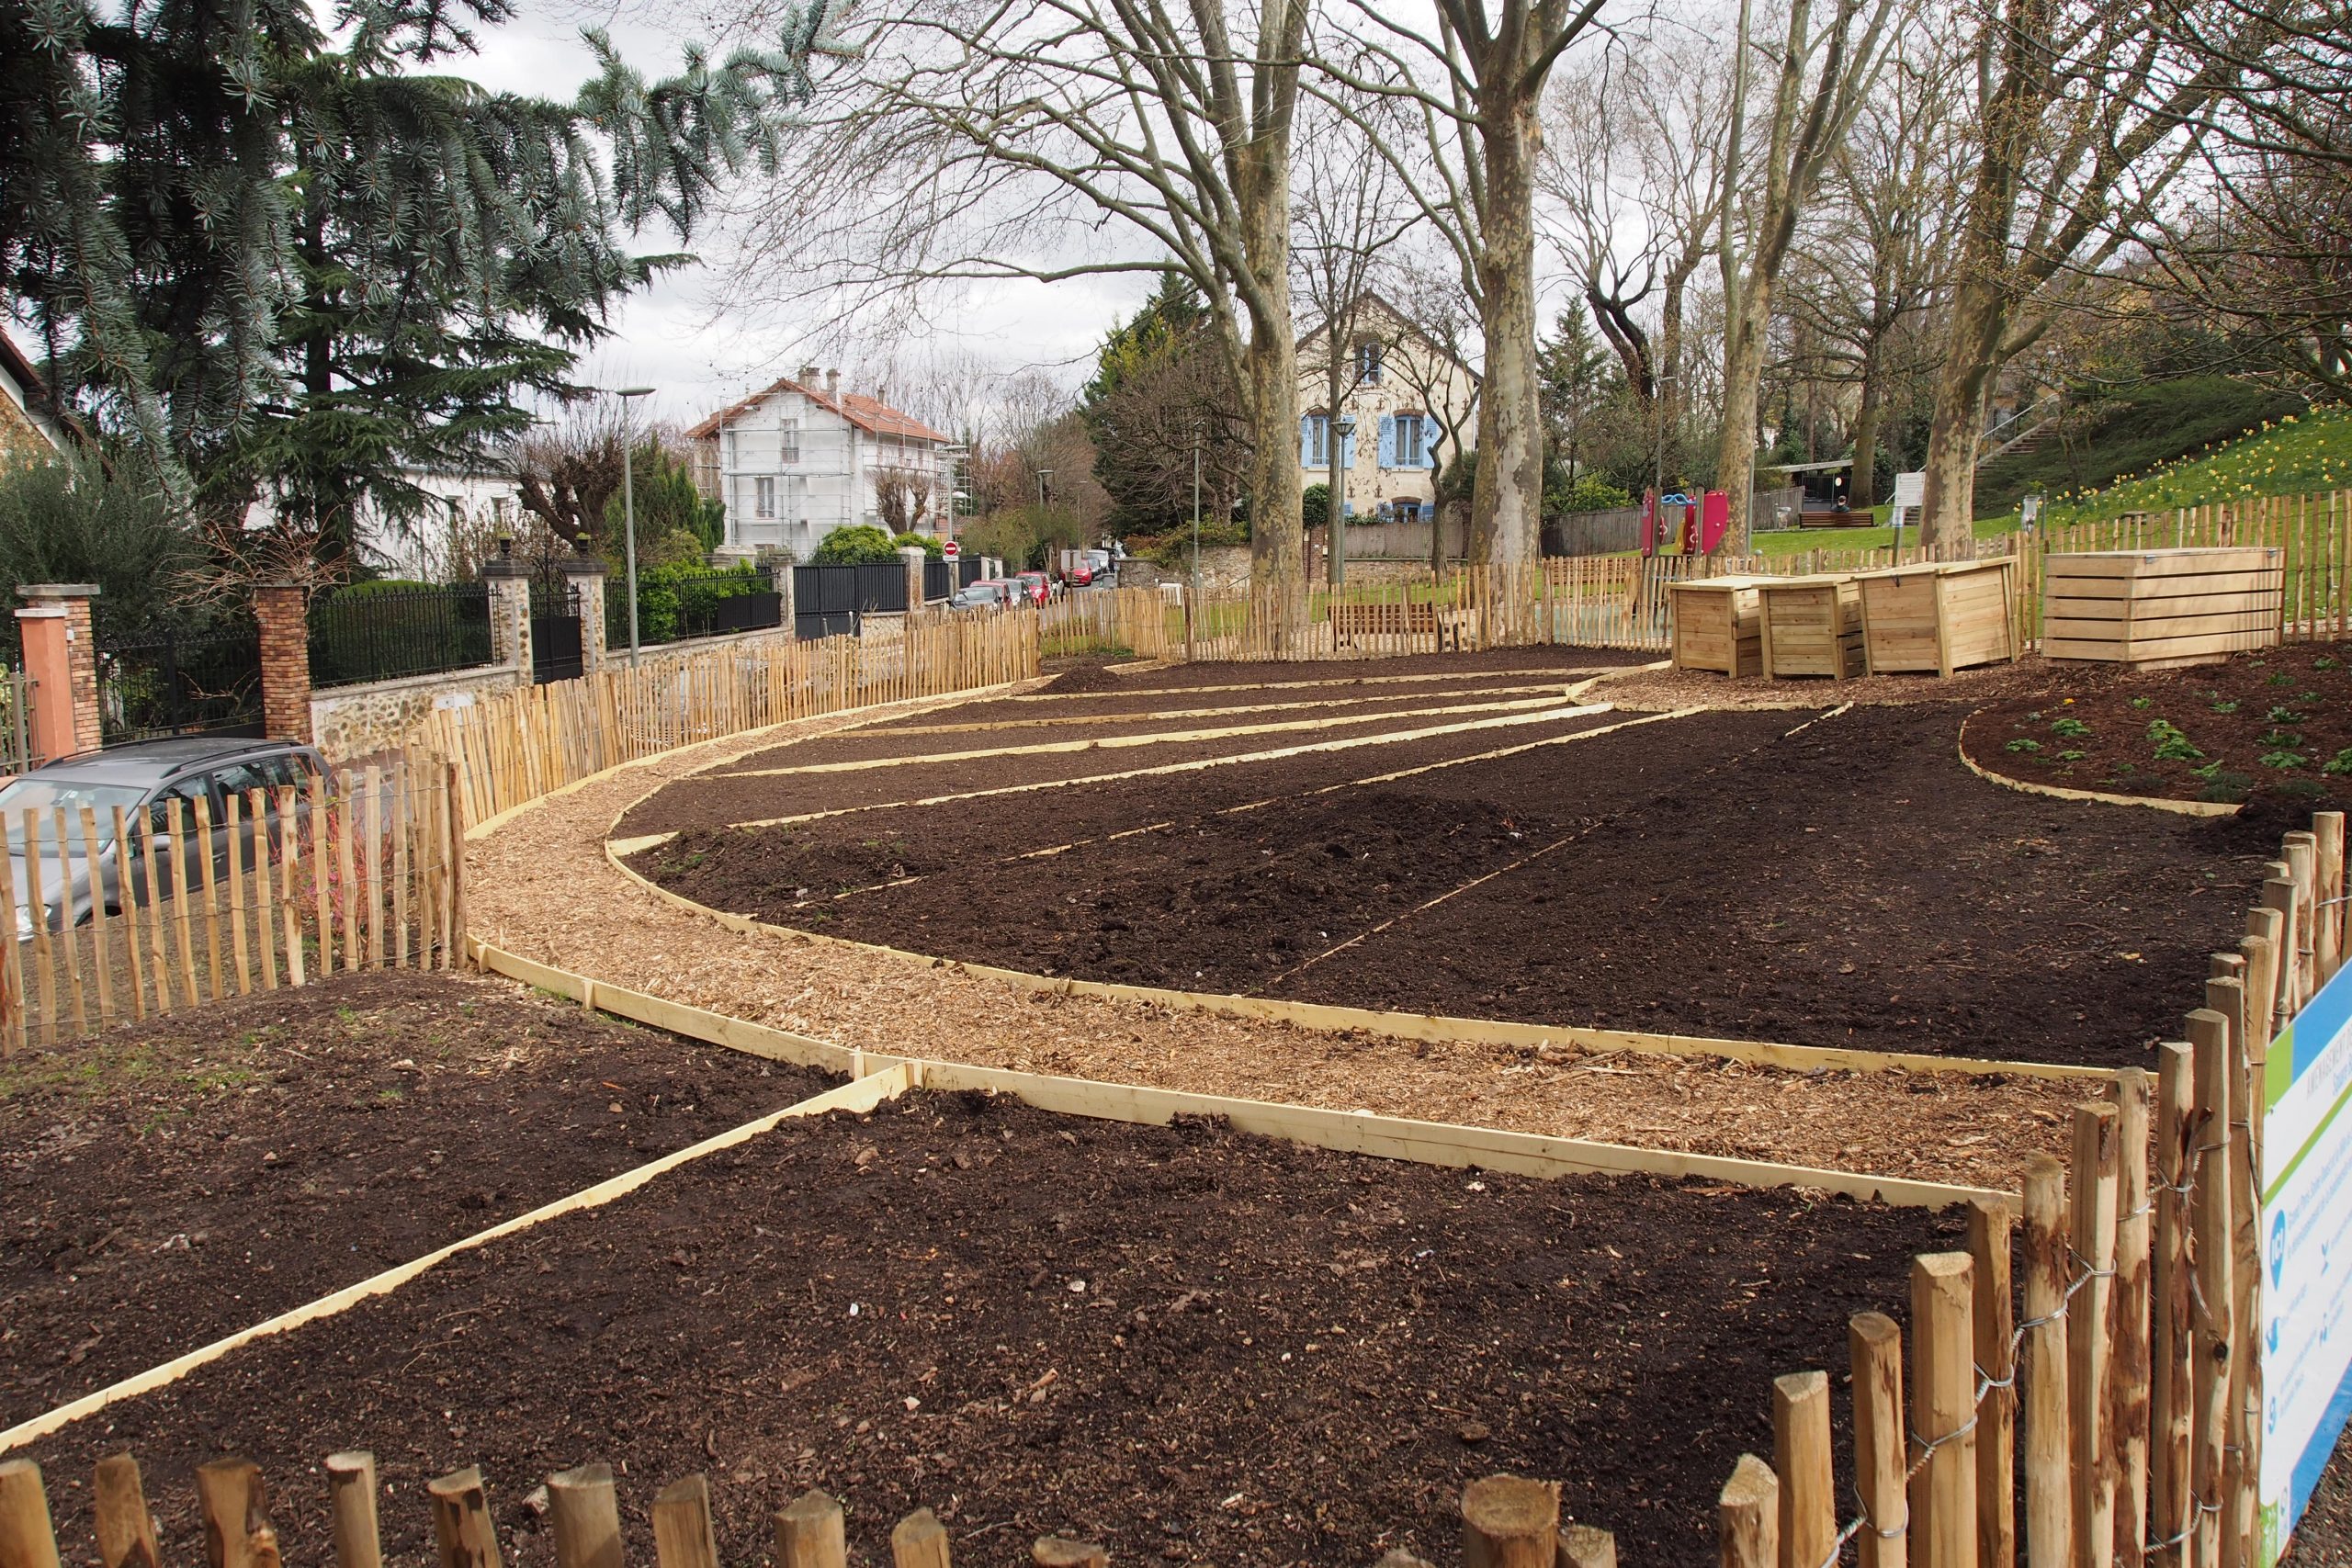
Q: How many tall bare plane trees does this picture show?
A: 4